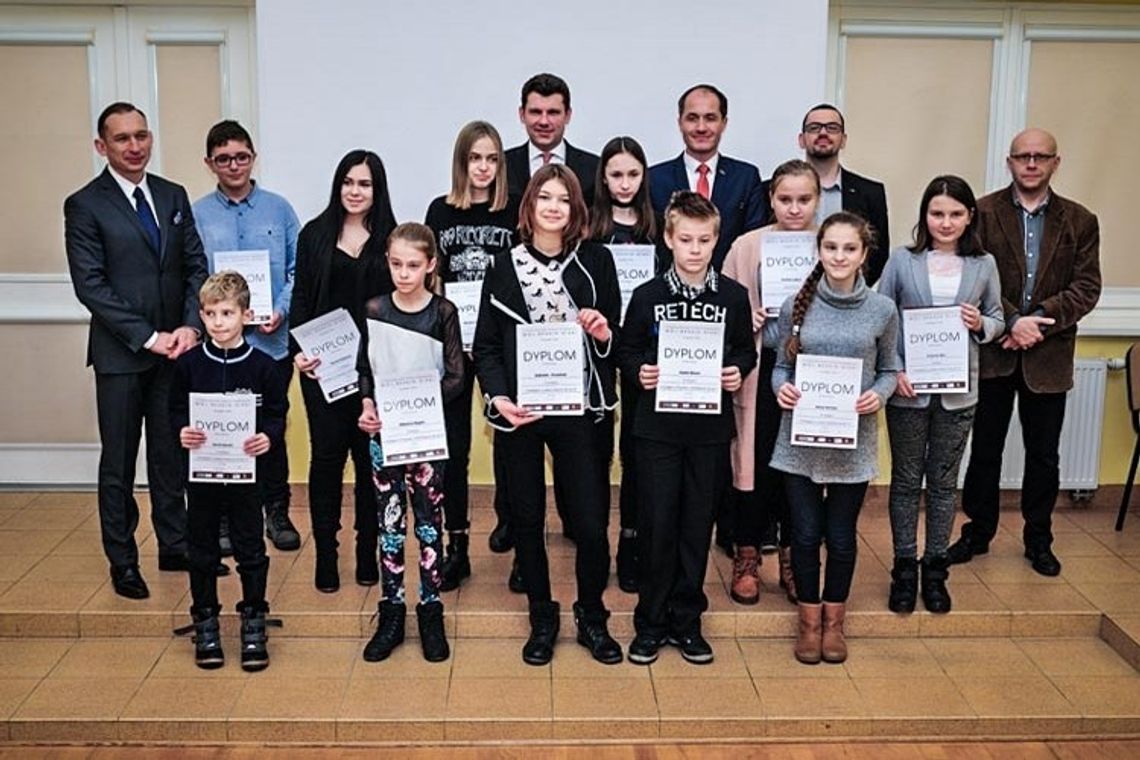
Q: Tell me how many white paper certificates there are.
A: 11